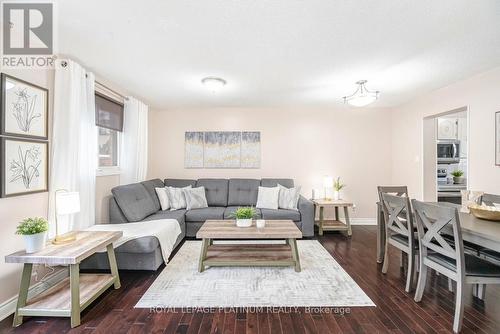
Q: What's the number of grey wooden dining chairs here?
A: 4